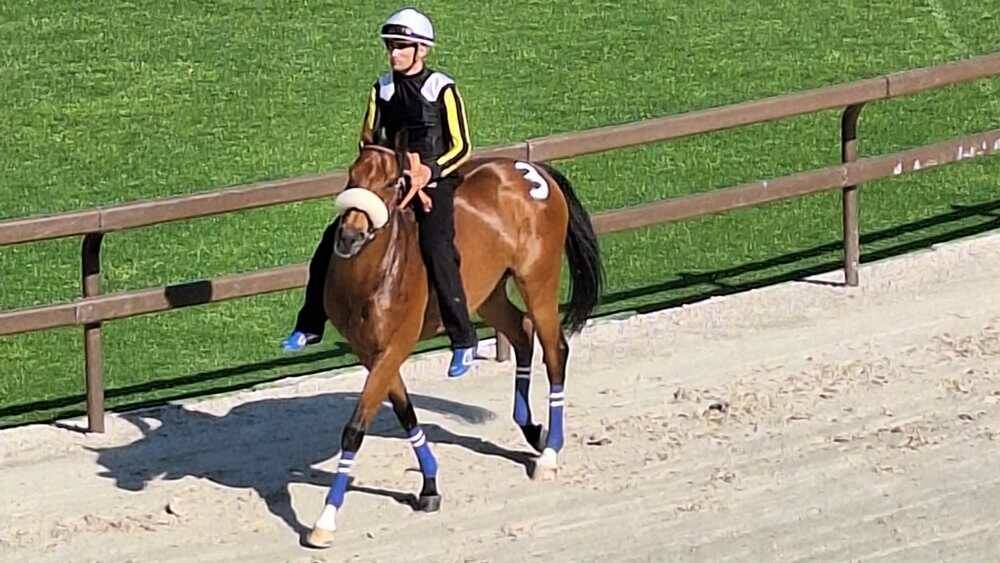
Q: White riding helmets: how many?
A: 1